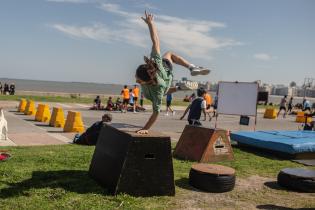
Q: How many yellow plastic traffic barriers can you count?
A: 7